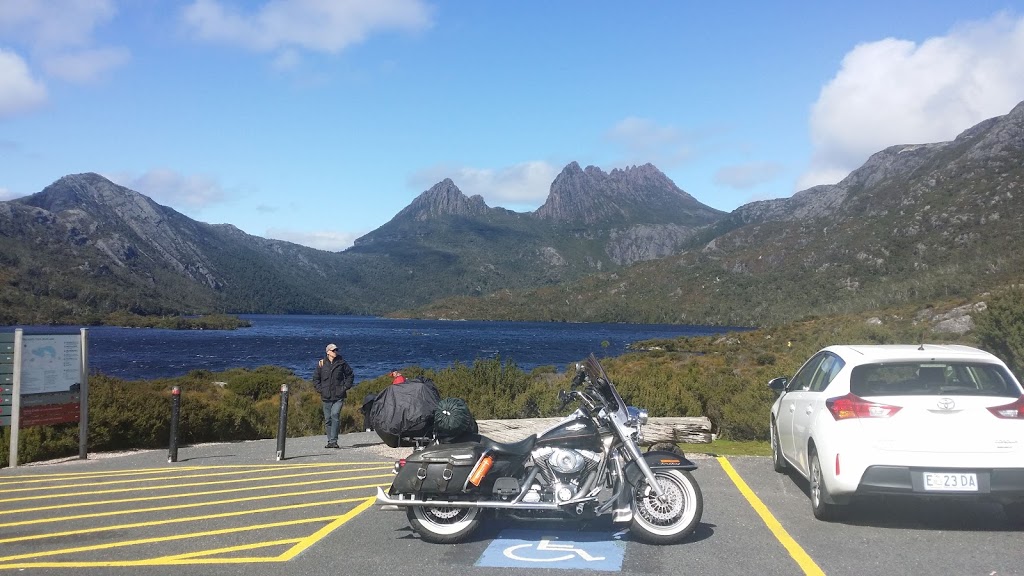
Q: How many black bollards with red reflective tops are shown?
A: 2